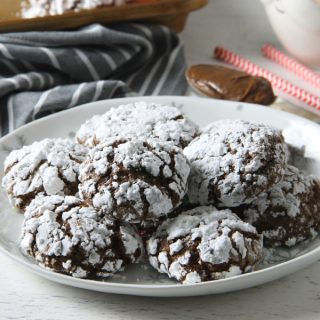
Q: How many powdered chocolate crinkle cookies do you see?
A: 7